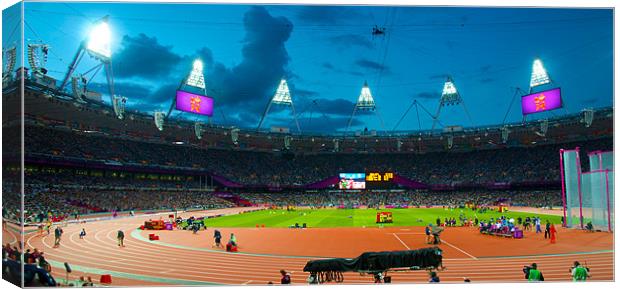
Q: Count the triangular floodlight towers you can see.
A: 6